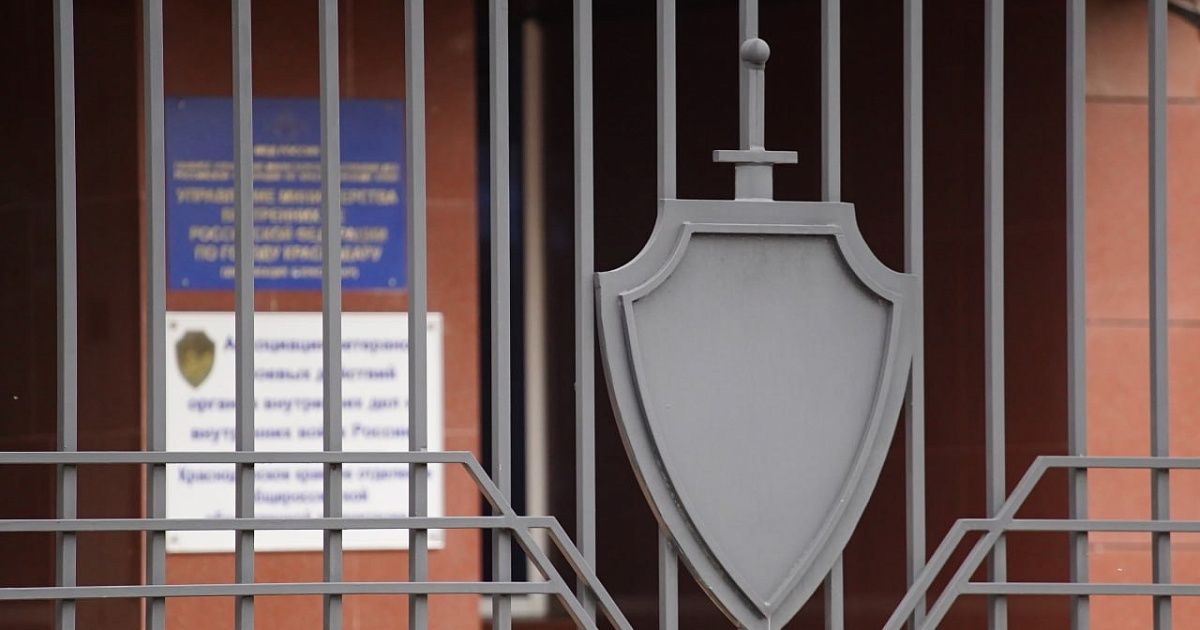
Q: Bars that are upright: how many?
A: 14